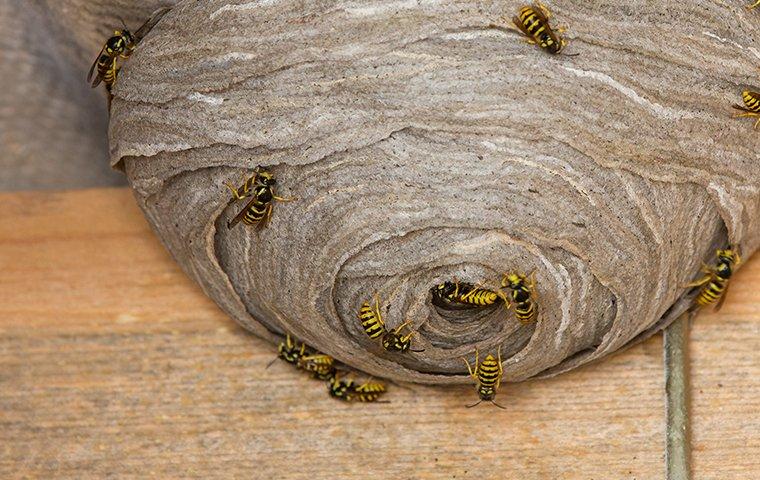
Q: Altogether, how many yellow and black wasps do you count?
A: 11